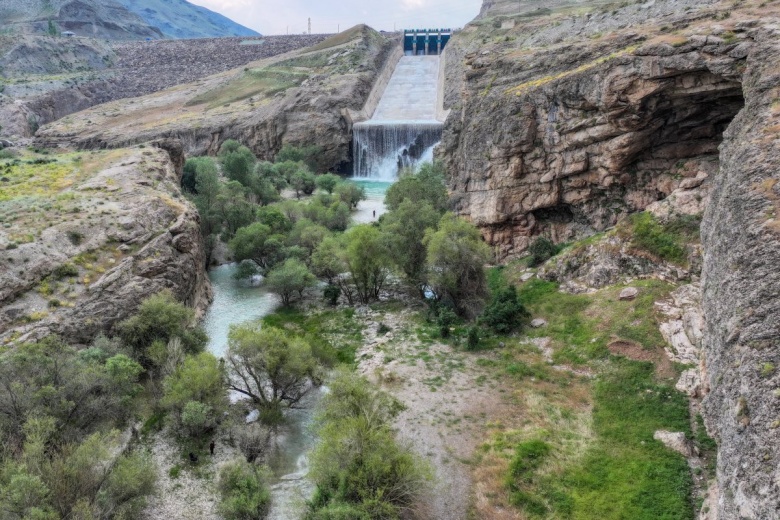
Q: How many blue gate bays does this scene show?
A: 4